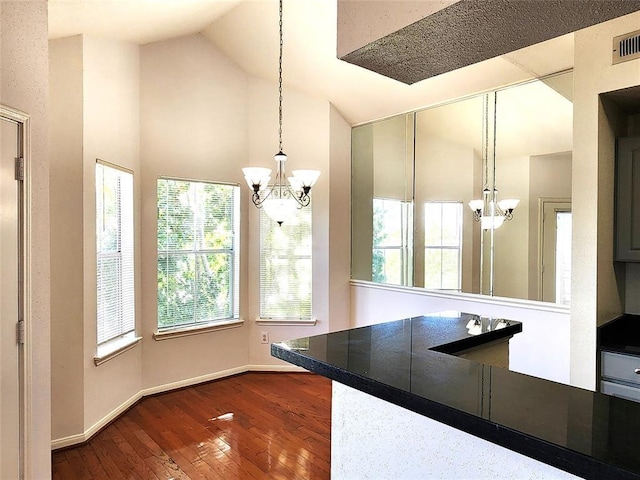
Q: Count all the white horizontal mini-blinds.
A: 3